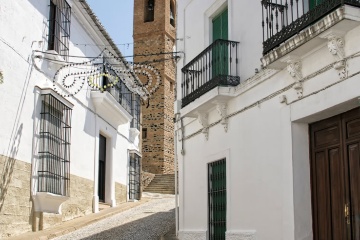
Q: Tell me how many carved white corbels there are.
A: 4